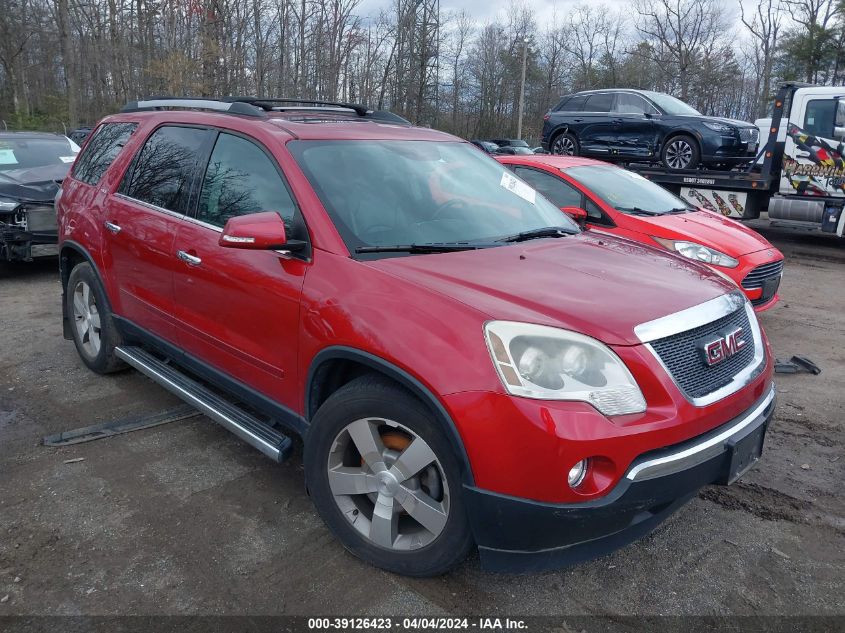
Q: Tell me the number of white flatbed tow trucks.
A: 1